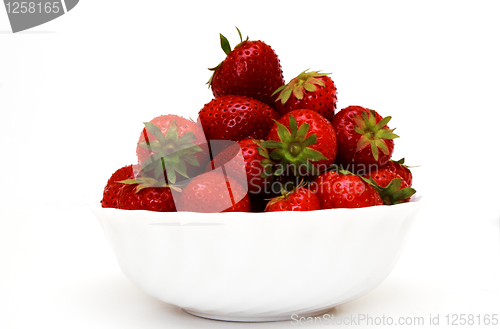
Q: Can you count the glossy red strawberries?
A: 14